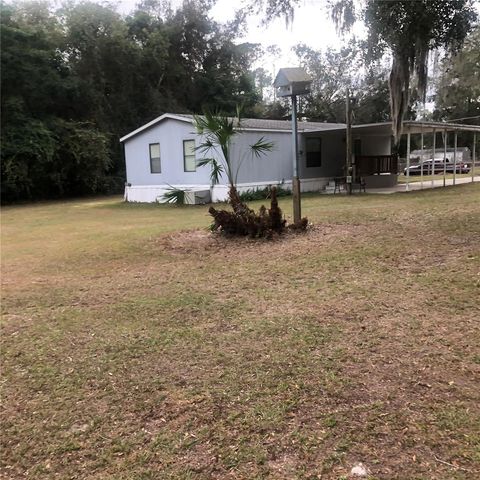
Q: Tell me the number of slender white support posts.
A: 6